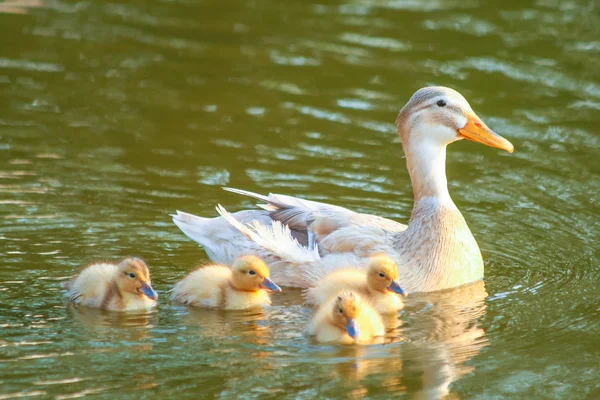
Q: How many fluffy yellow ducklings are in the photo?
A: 4